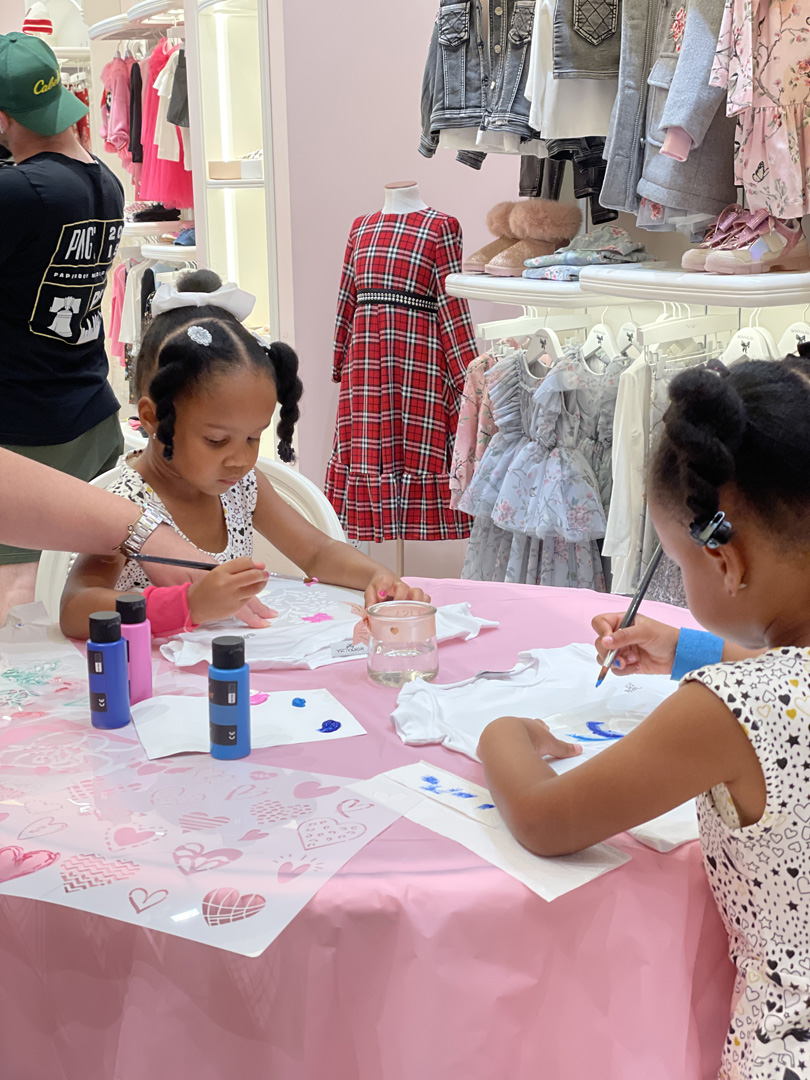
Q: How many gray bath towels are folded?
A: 0